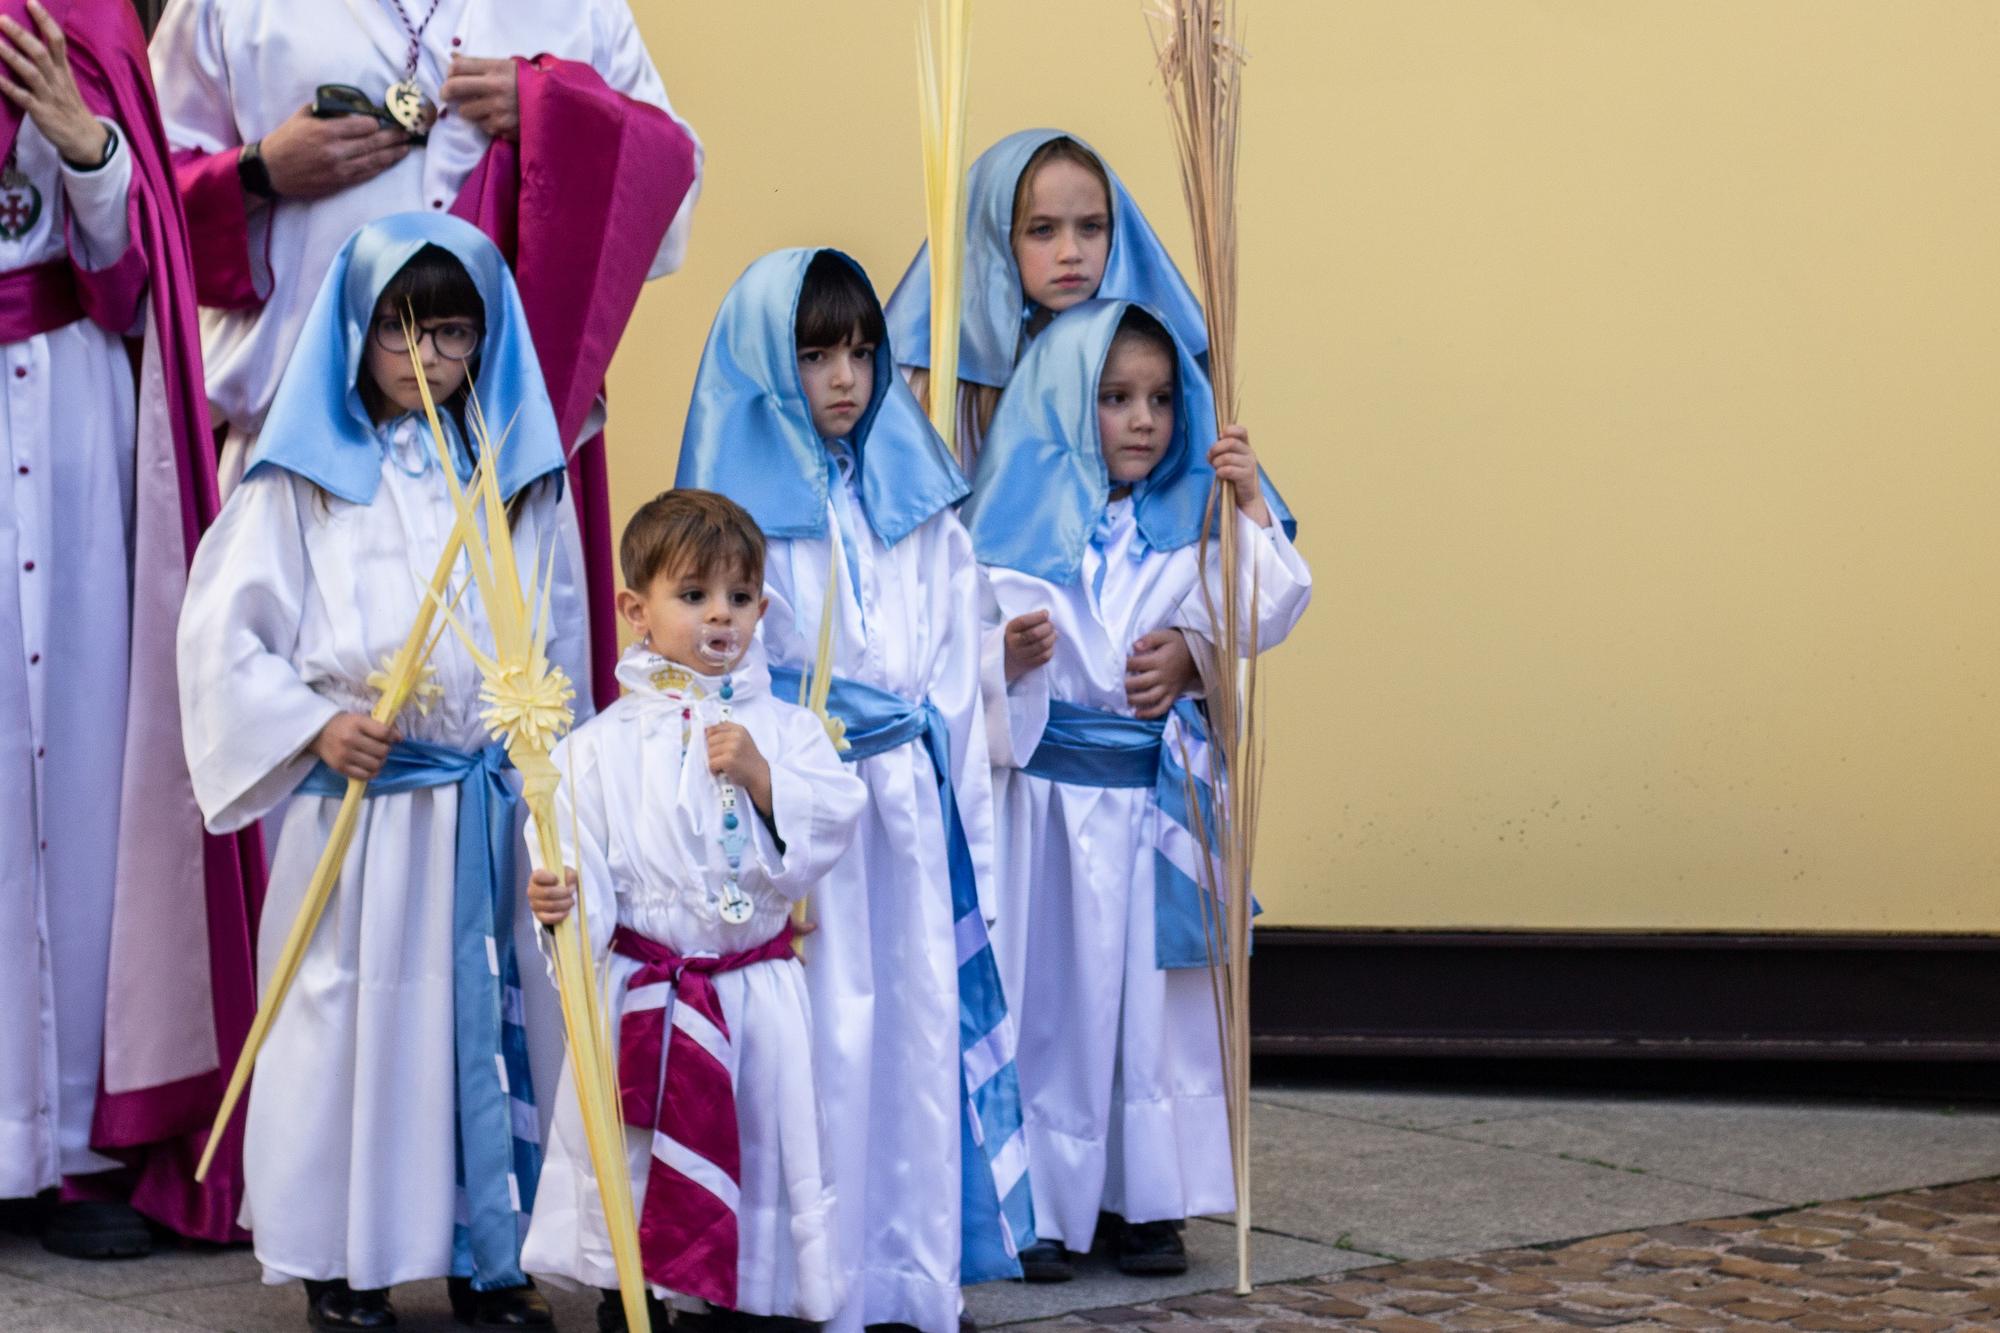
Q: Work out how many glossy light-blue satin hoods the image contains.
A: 4